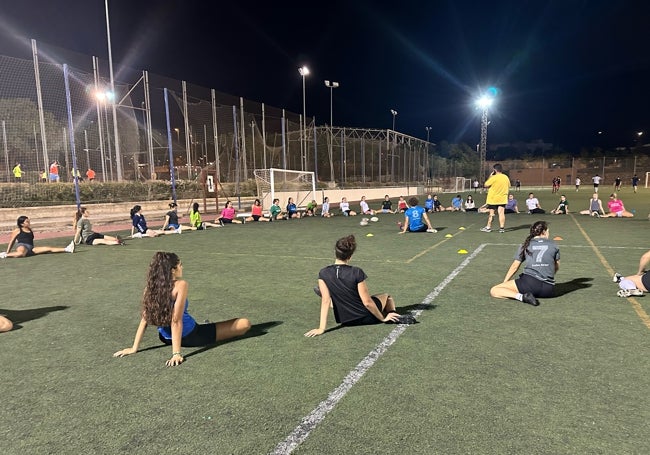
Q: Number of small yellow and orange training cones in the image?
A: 5